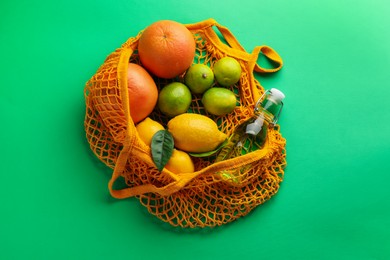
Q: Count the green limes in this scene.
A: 4